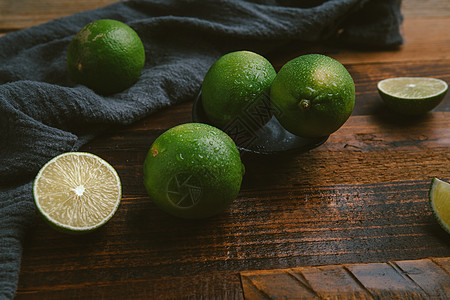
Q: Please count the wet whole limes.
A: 3